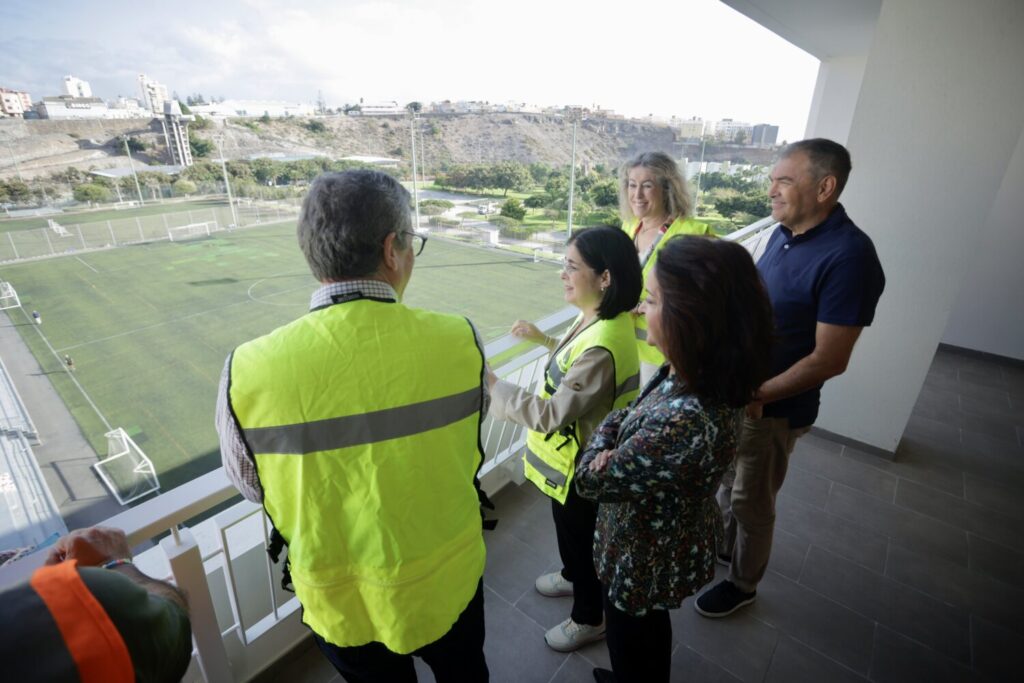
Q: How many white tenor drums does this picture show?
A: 0